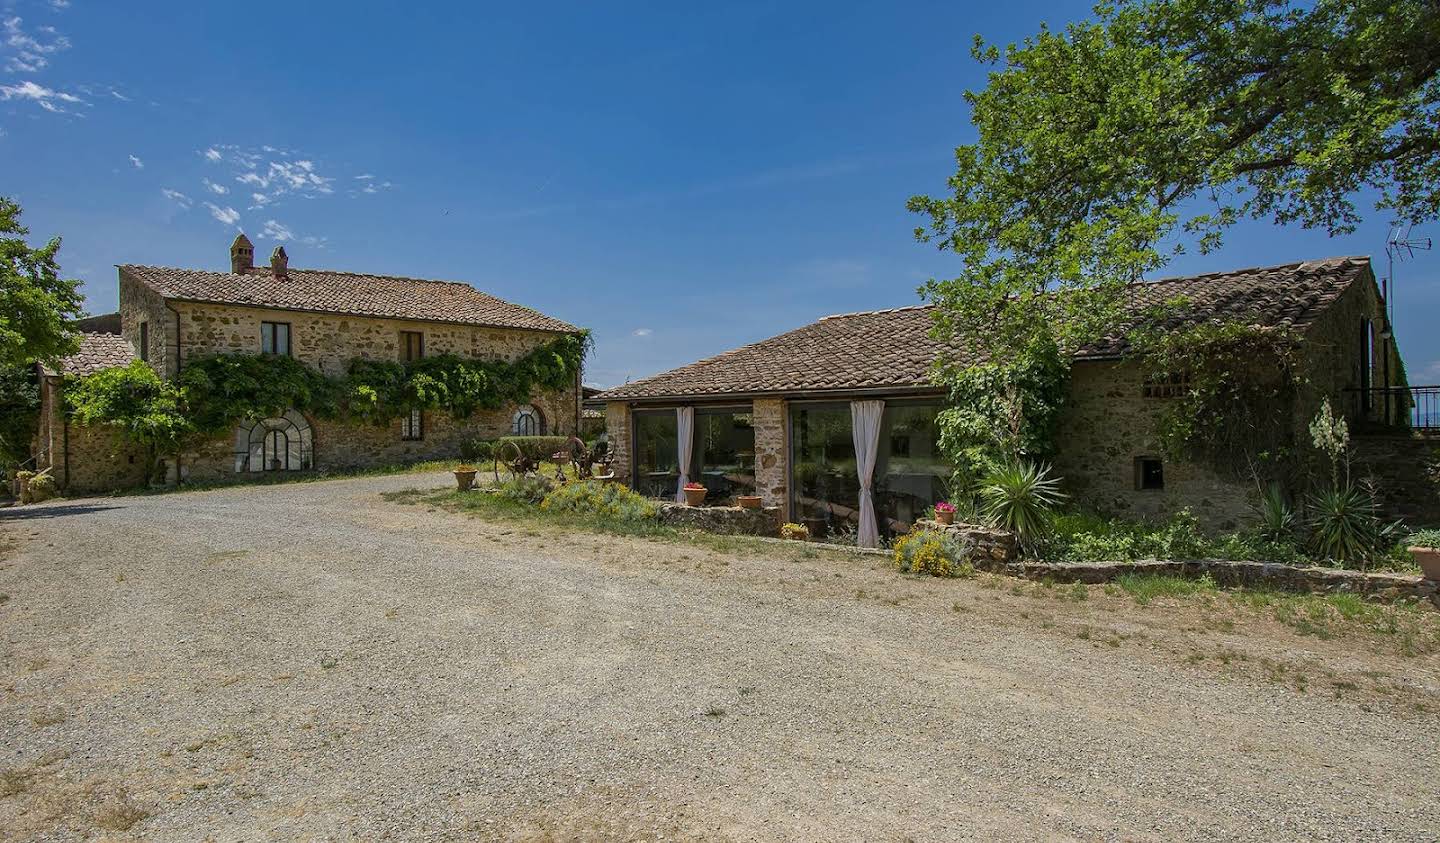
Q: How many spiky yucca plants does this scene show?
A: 3